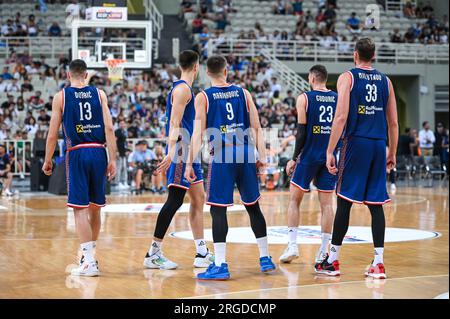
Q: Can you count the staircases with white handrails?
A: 2